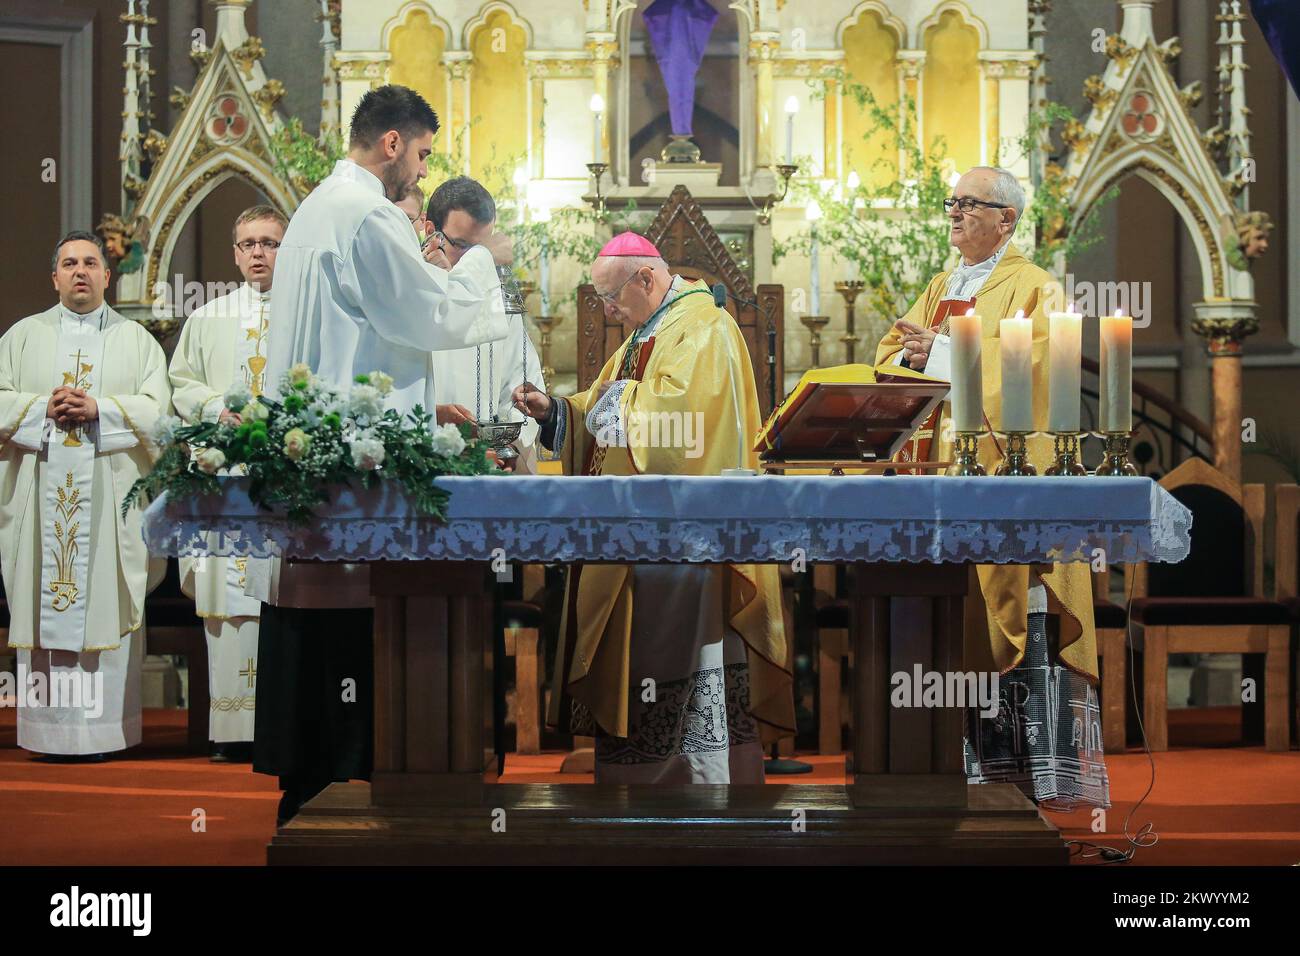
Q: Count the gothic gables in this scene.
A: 2